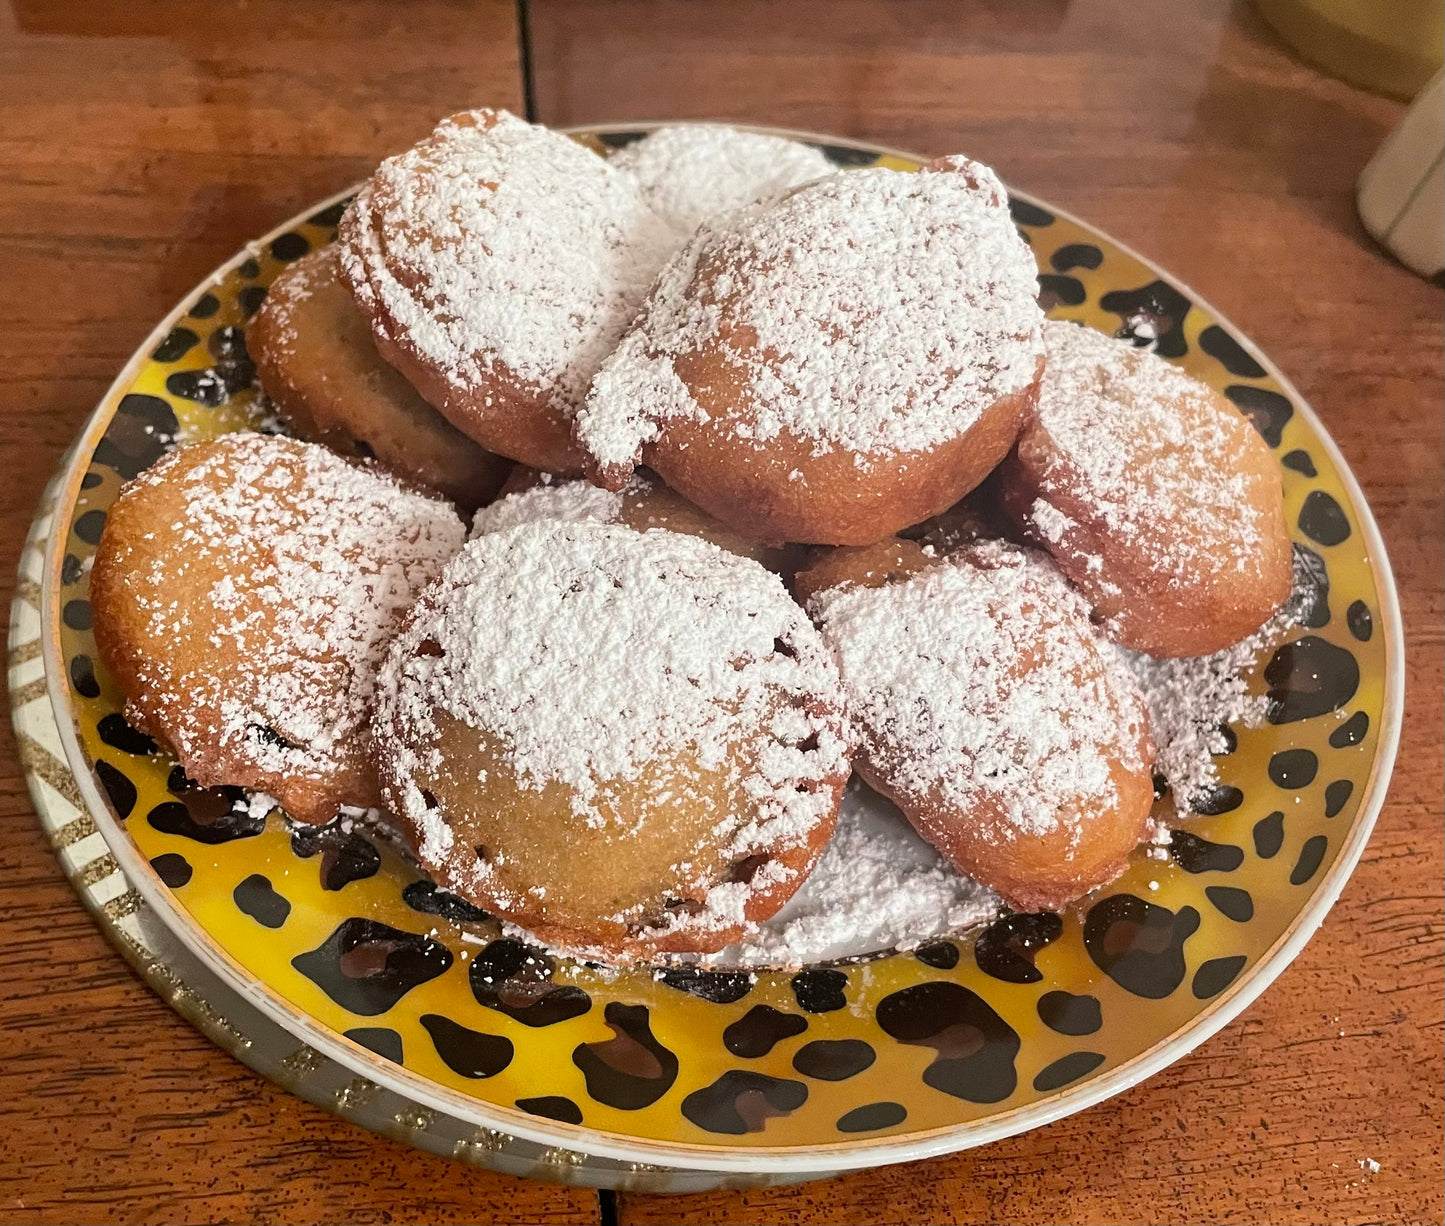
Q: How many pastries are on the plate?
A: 9